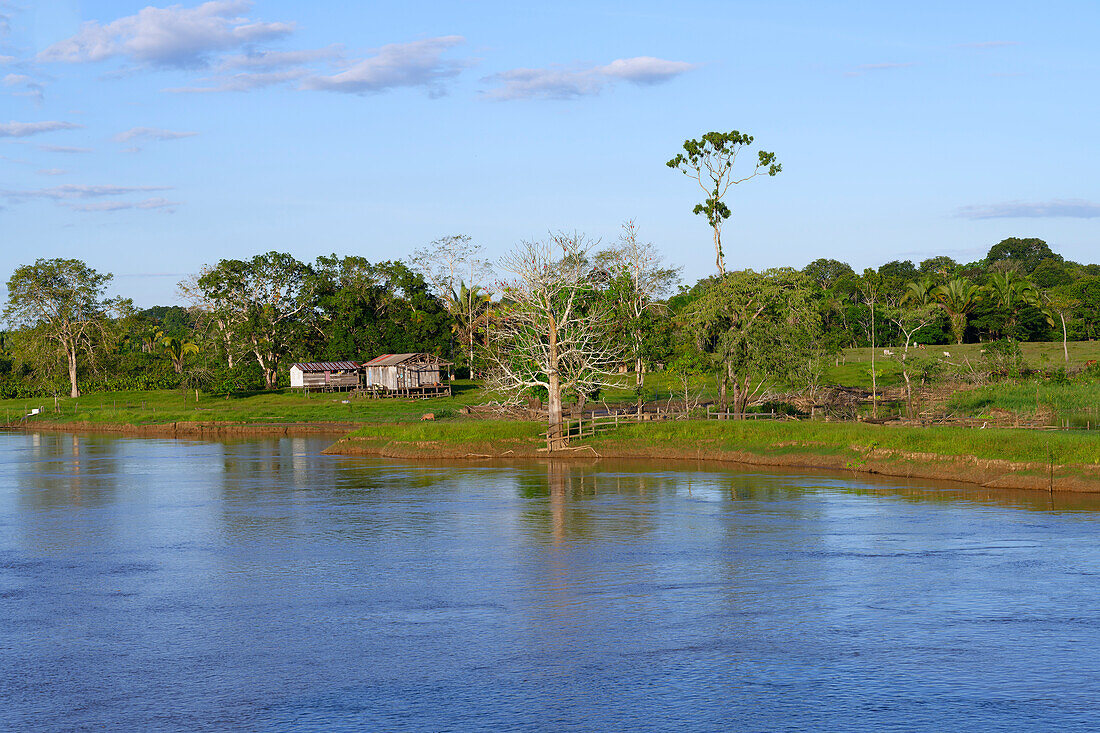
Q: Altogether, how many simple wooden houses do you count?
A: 2